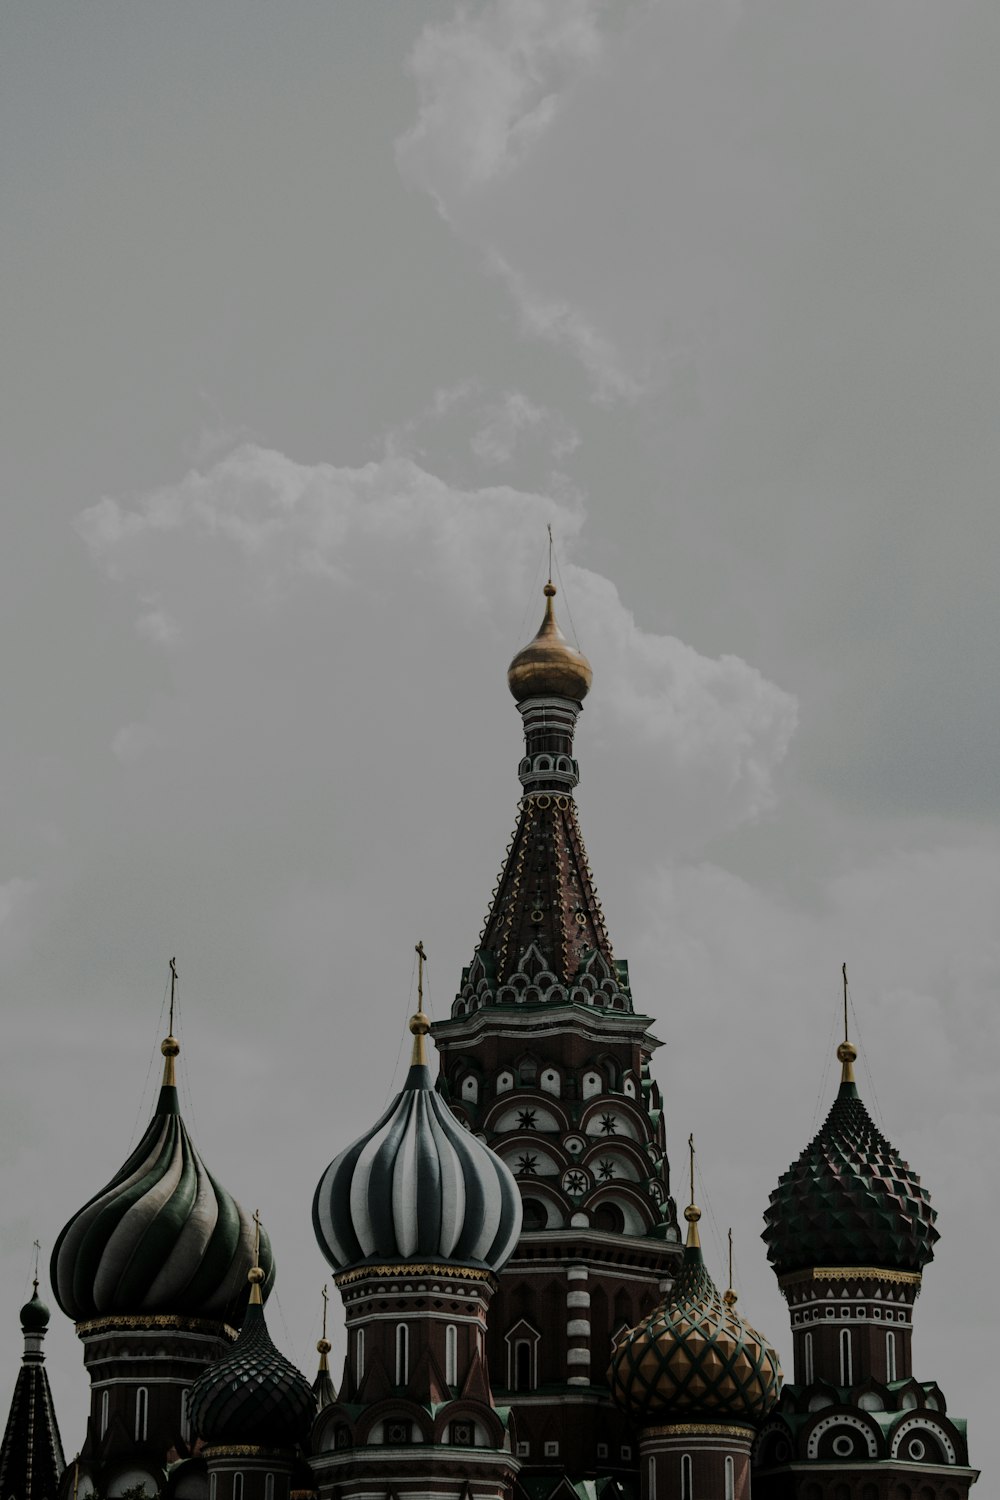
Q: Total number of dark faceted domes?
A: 2